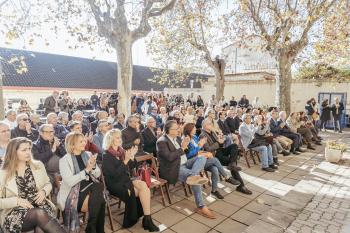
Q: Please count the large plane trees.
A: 3